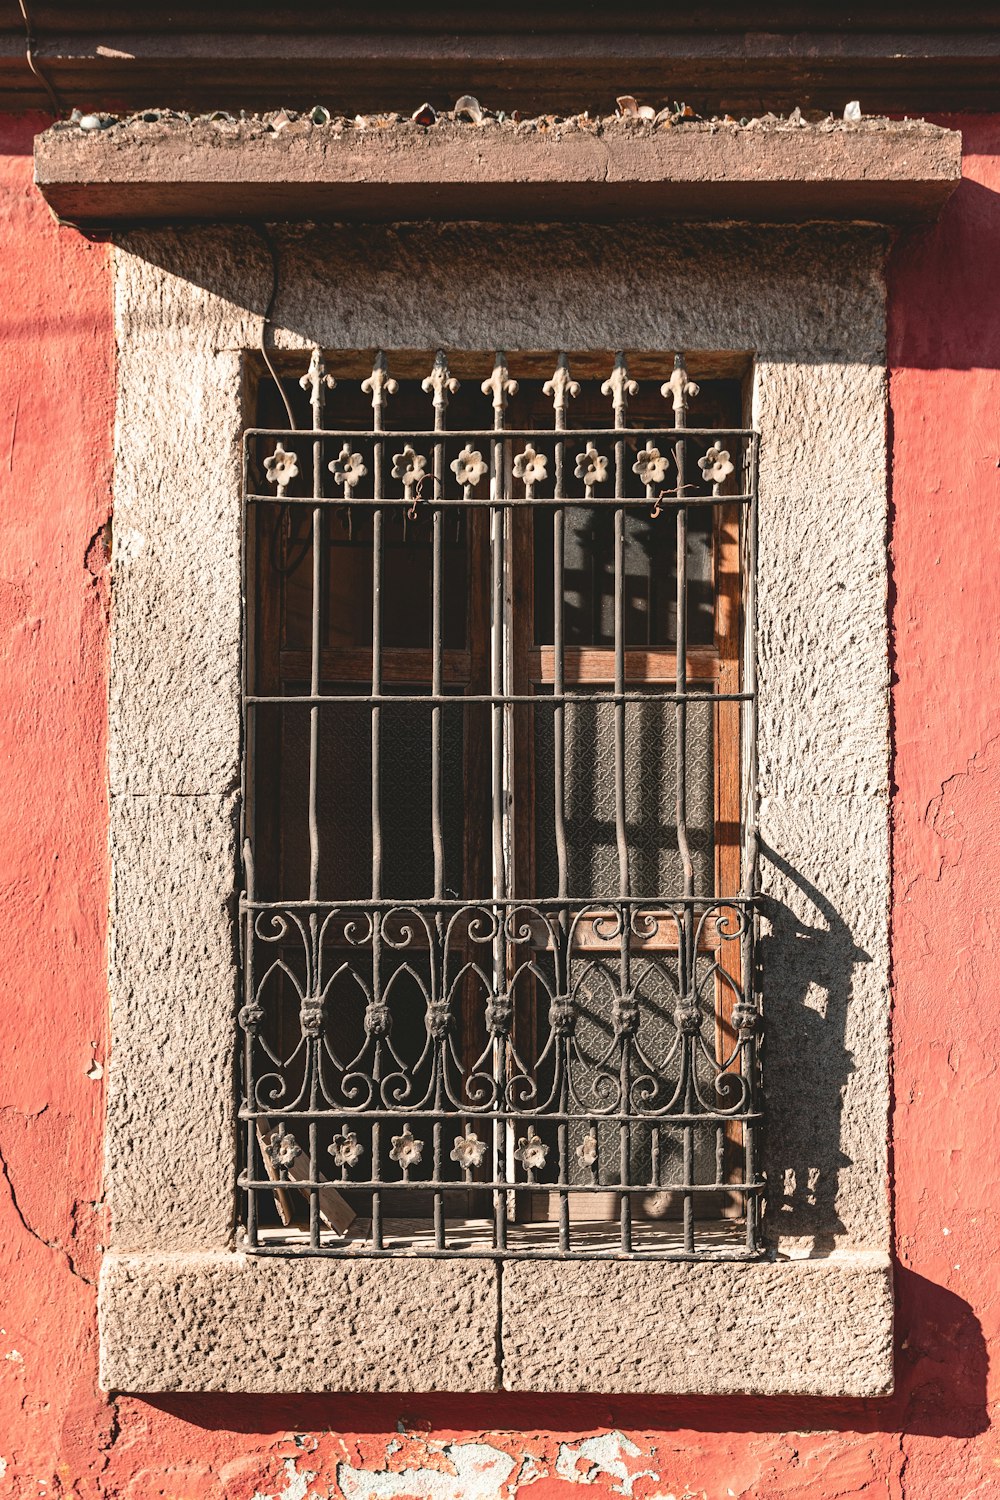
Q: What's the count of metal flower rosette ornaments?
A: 14